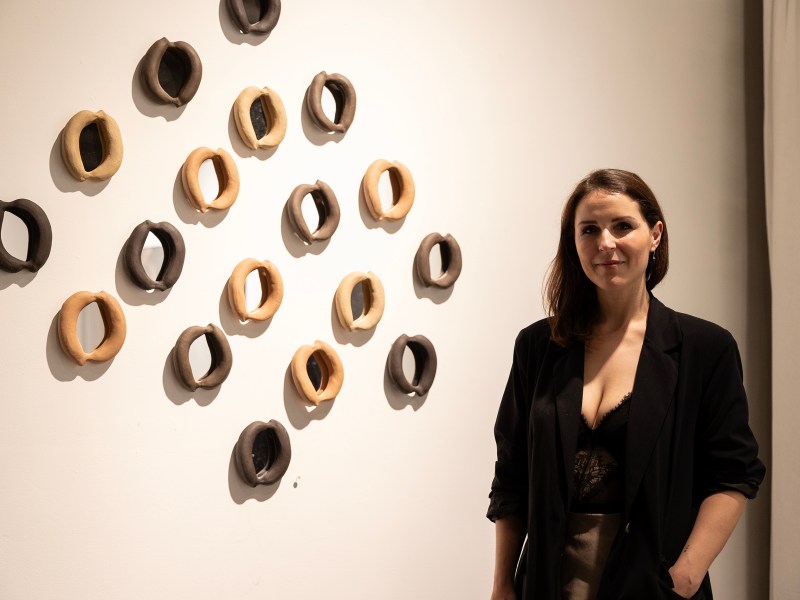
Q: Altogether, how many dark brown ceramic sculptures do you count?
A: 10